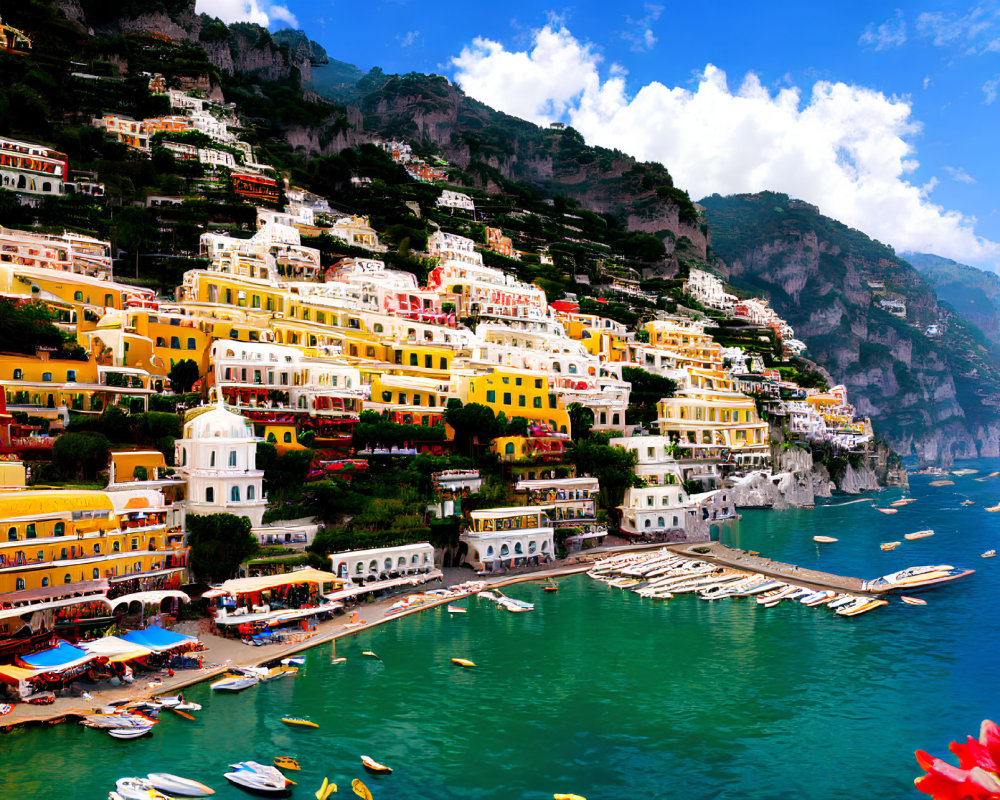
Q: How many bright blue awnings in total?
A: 2